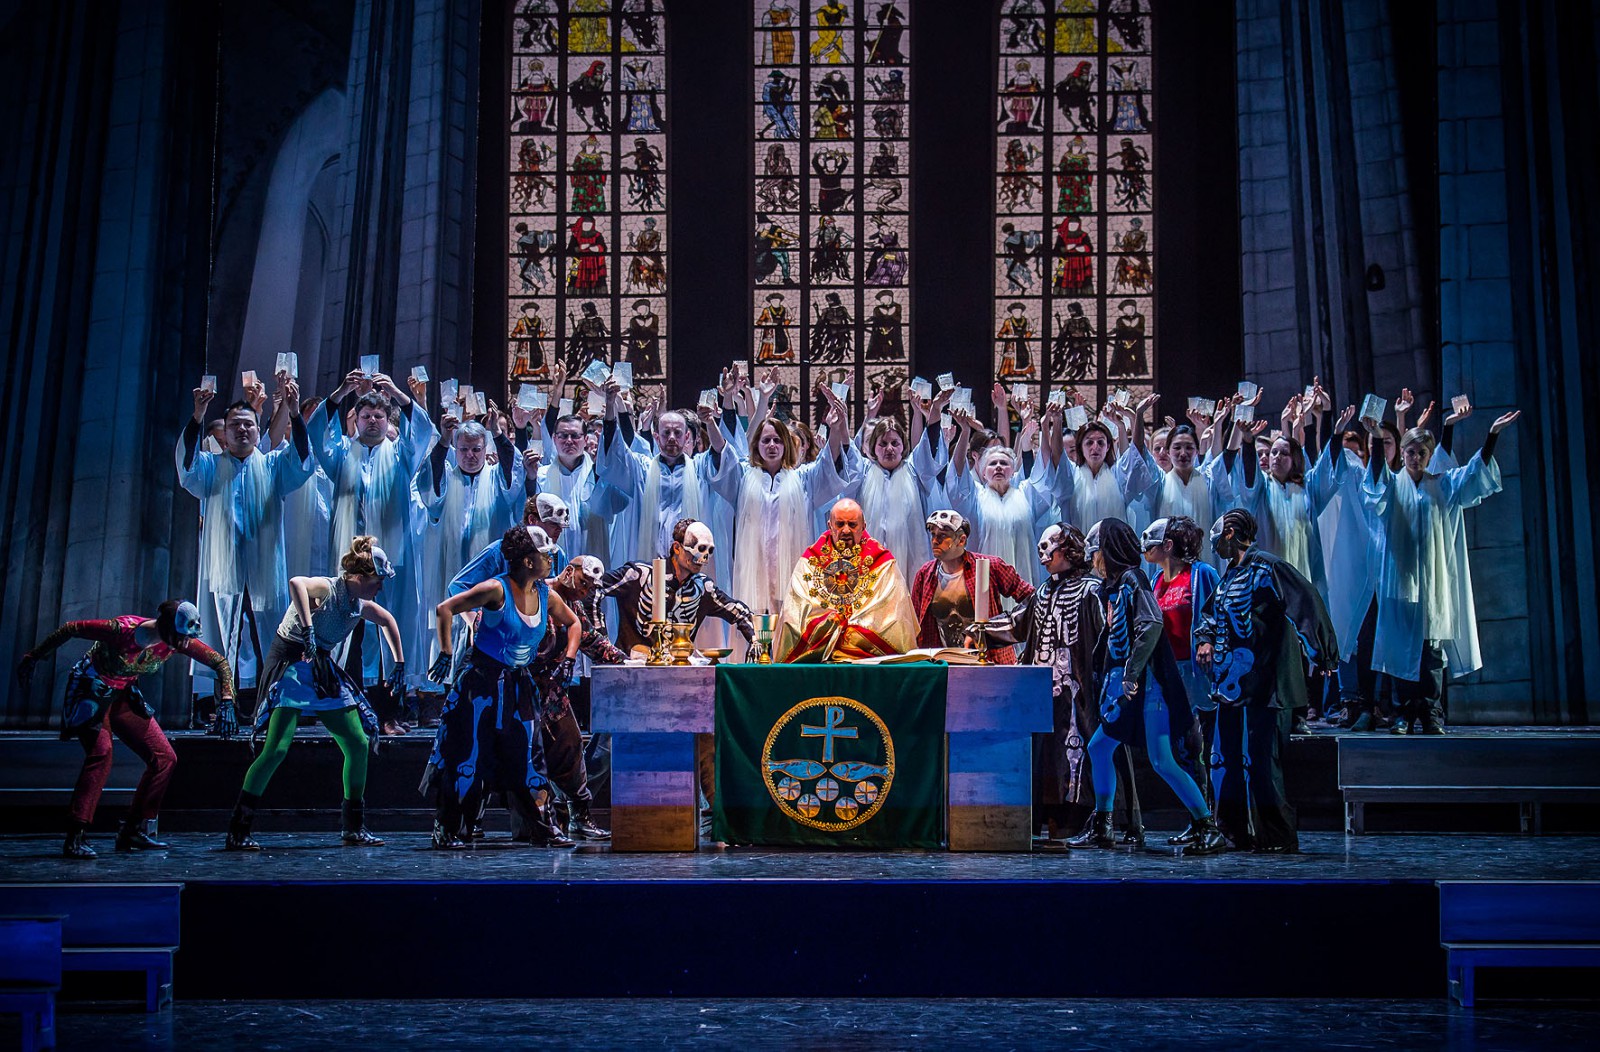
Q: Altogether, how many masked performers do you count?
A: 11